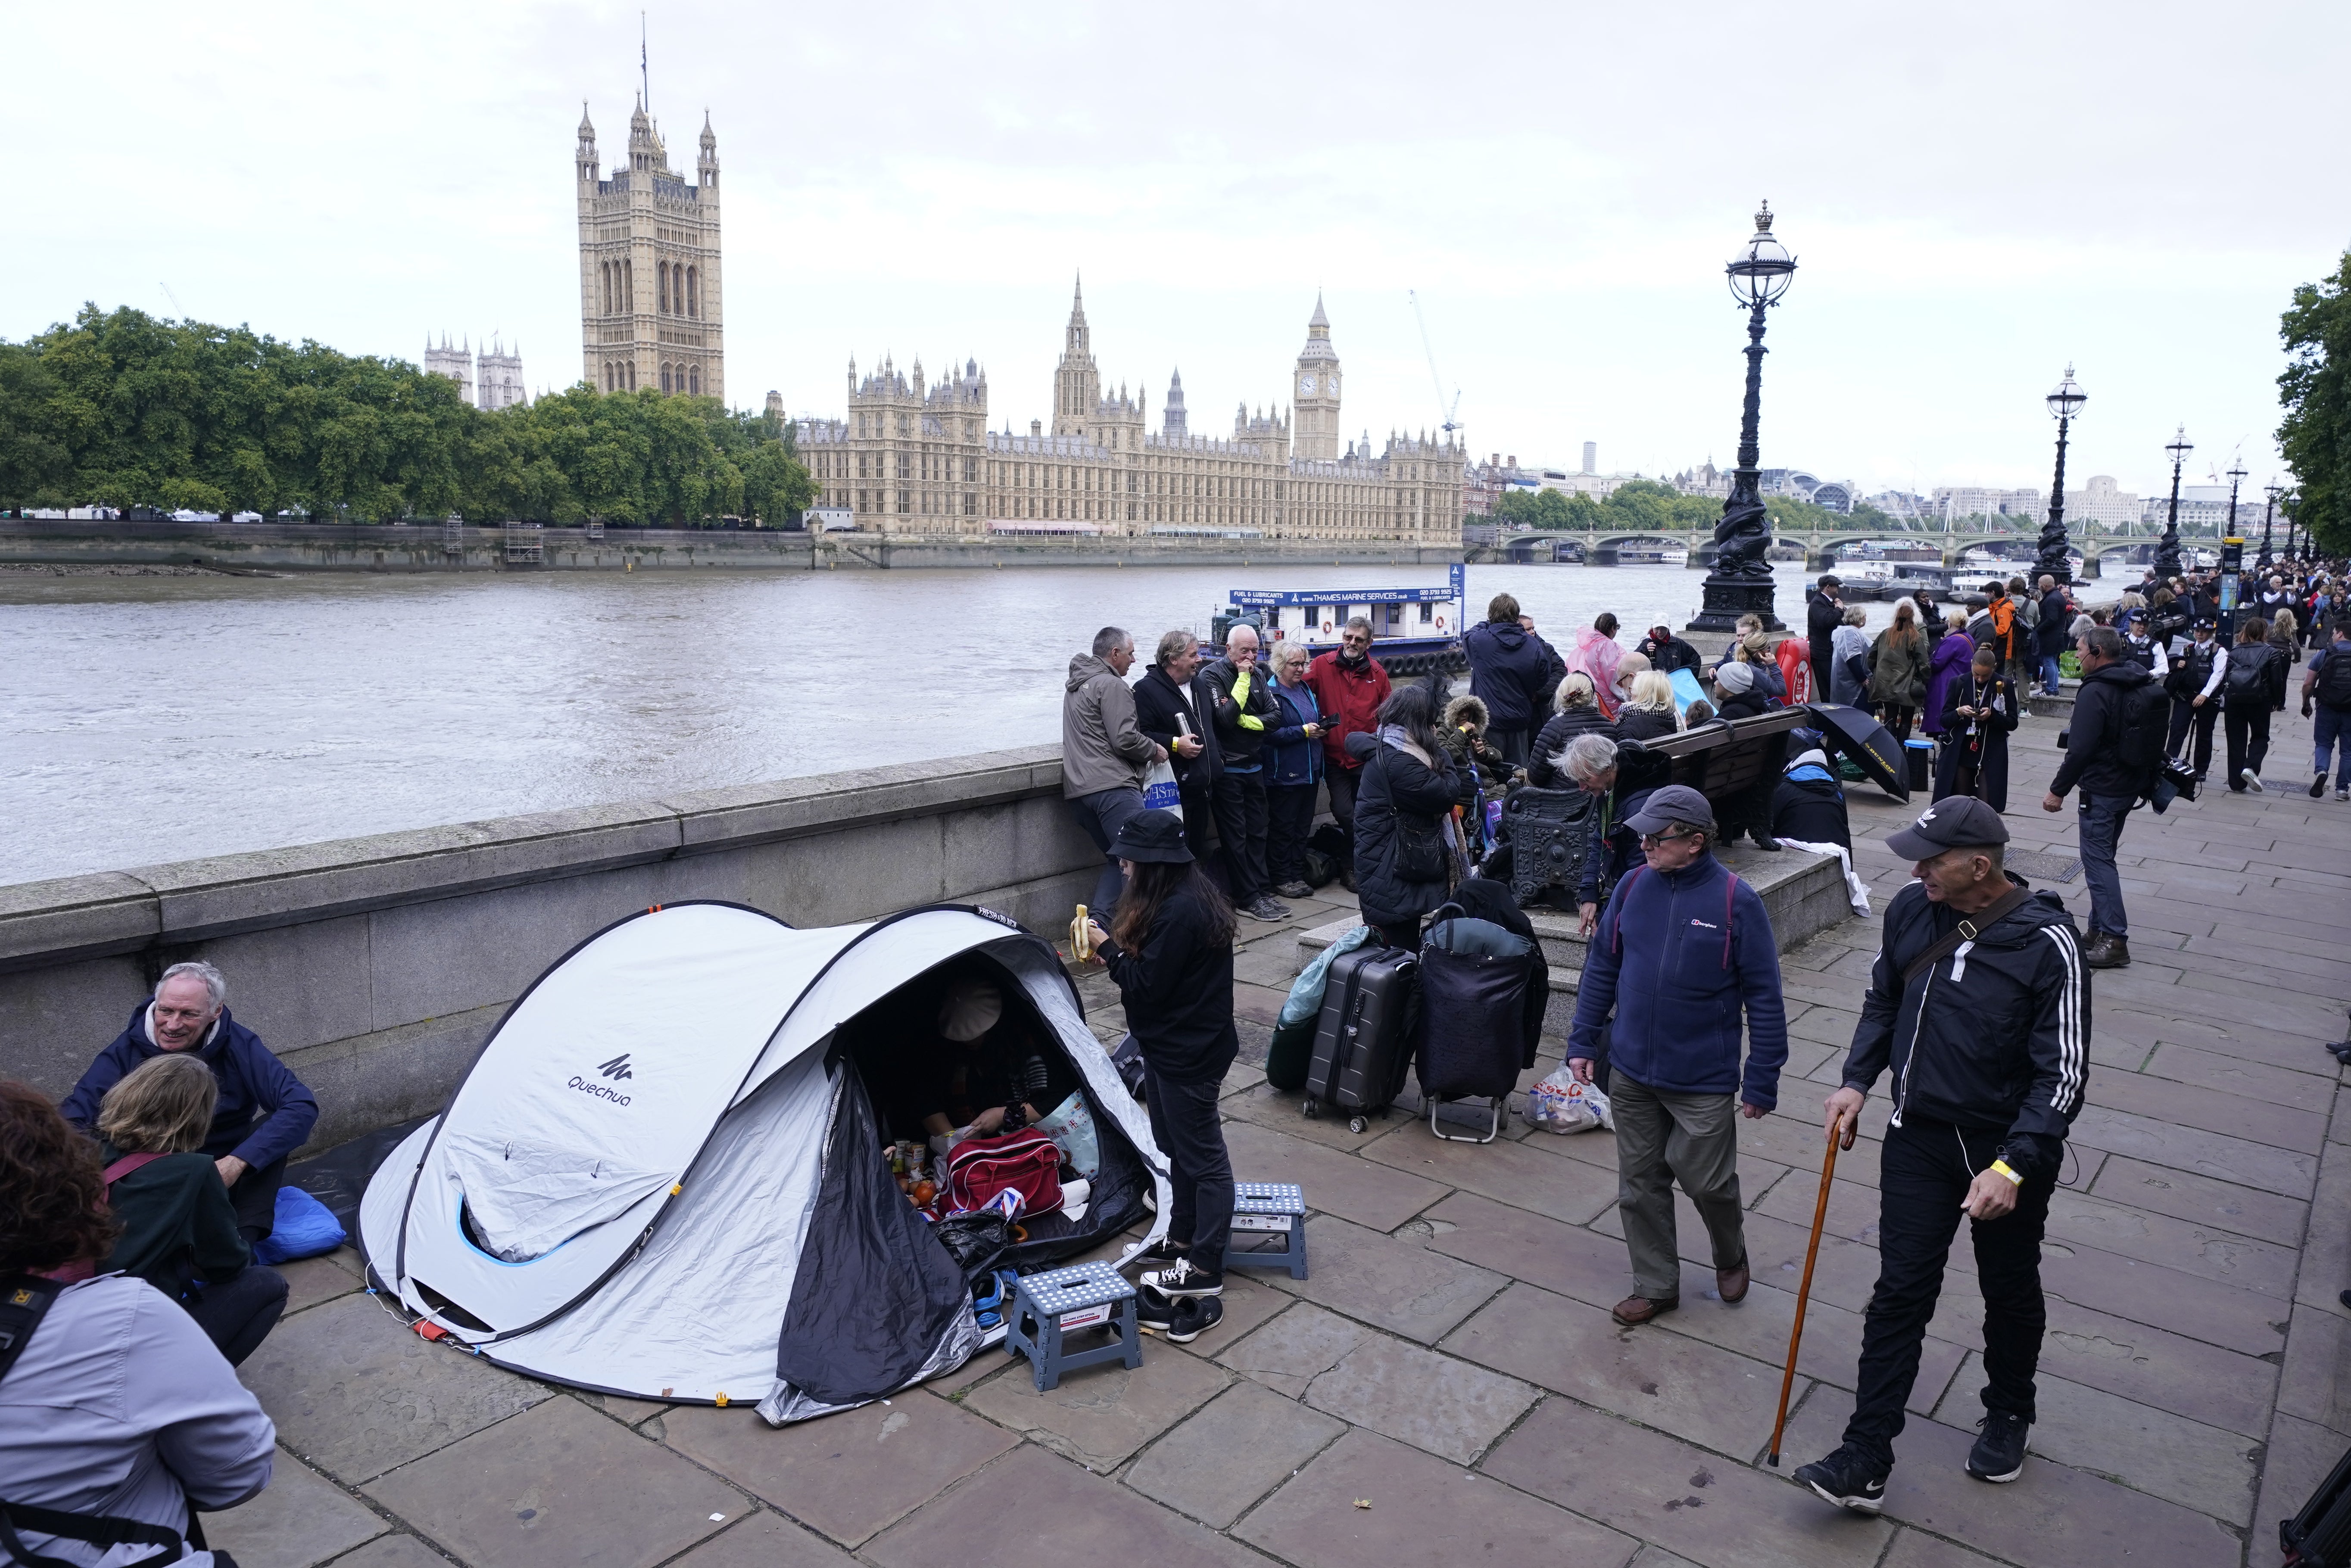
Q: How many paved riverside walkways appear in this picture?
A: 1